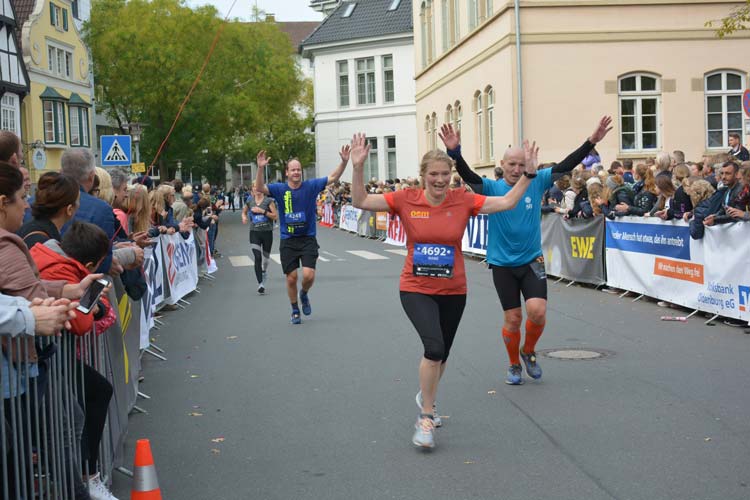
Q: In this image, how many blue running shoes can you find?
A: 4